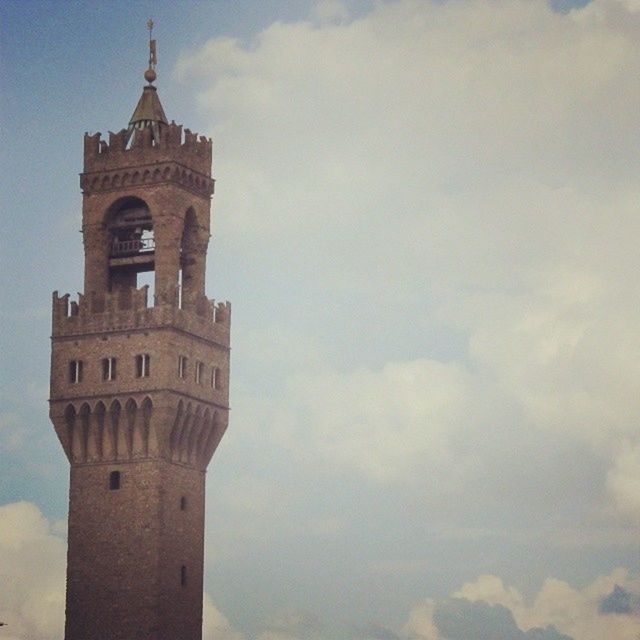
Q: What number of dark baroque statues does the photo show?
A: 0